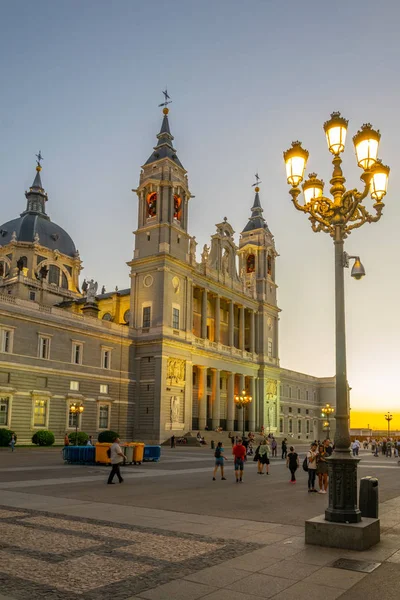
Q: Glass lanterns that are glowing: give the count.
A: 5